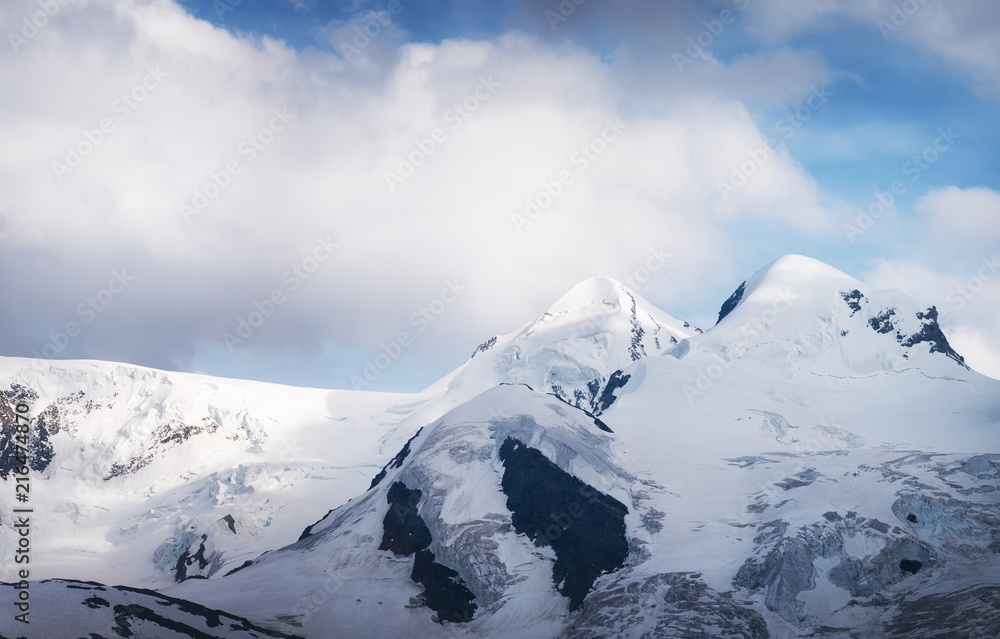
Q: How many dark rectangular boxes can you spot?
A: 0